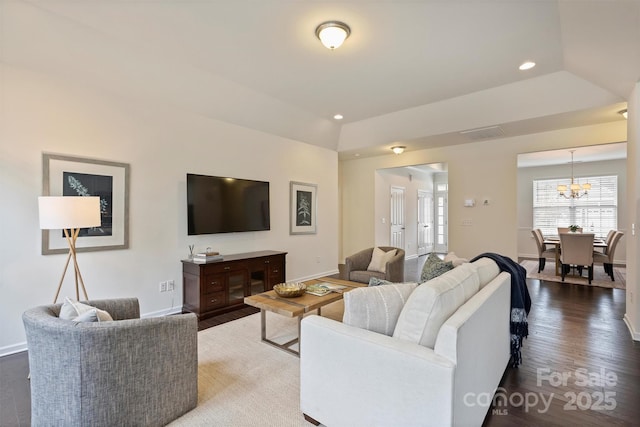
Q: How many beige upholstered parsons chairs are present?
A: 6